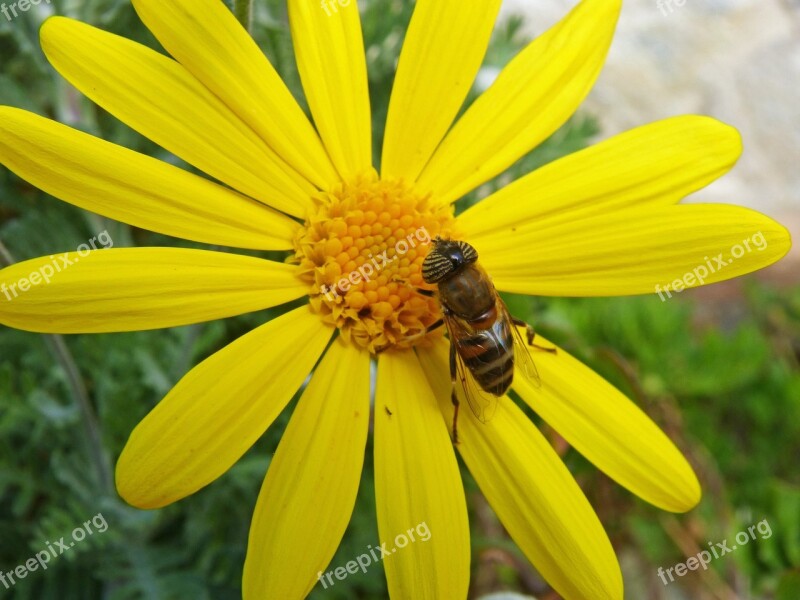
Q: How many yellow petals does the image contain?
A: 14